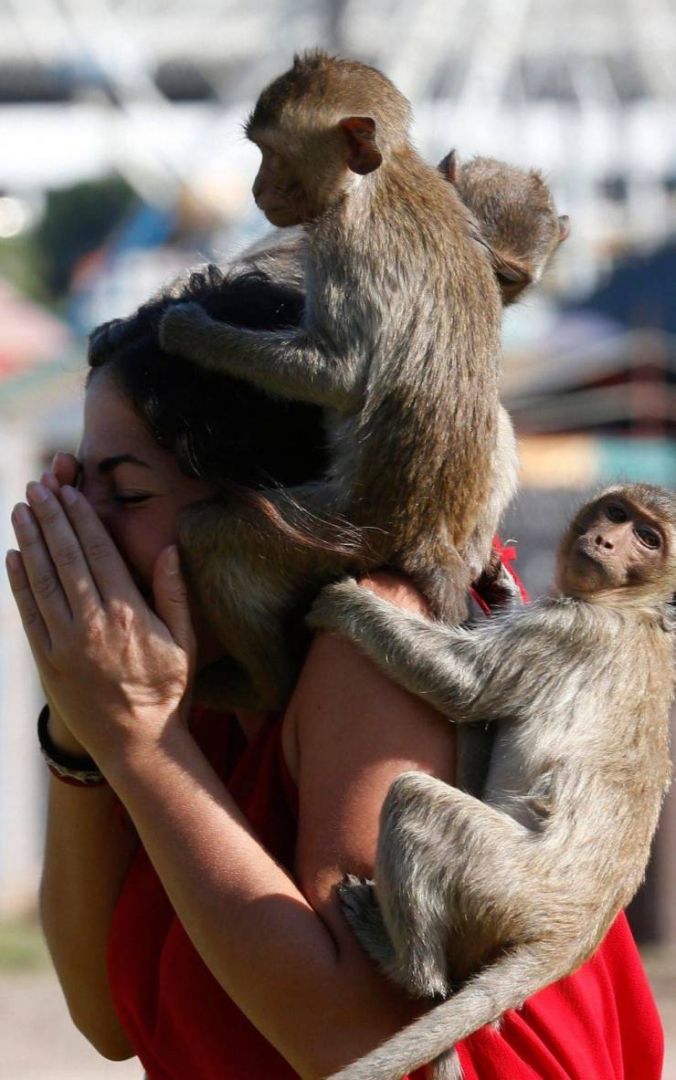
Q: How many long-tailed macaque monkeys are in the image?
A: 3